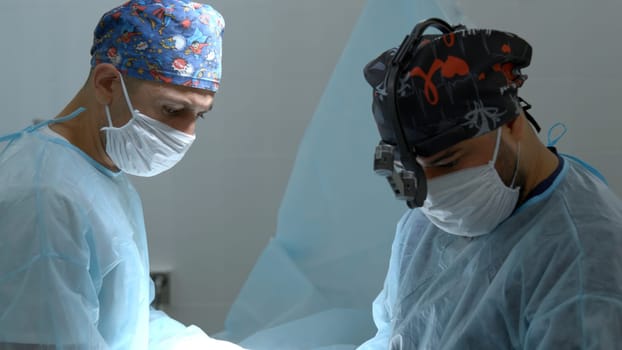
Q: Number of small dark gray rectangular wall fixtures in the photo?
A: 1